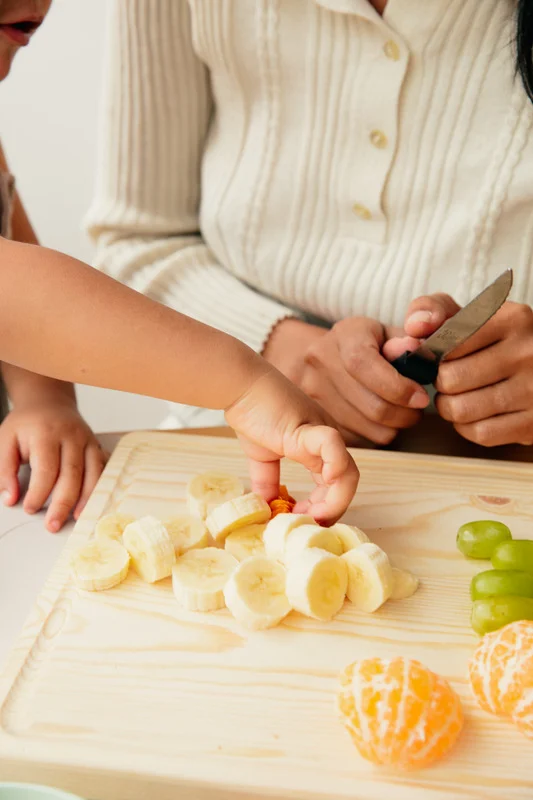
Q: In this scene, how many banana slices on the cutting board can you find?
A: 15